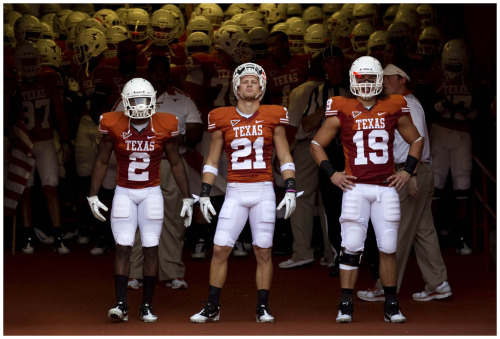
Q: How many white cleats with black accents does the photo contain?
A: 6